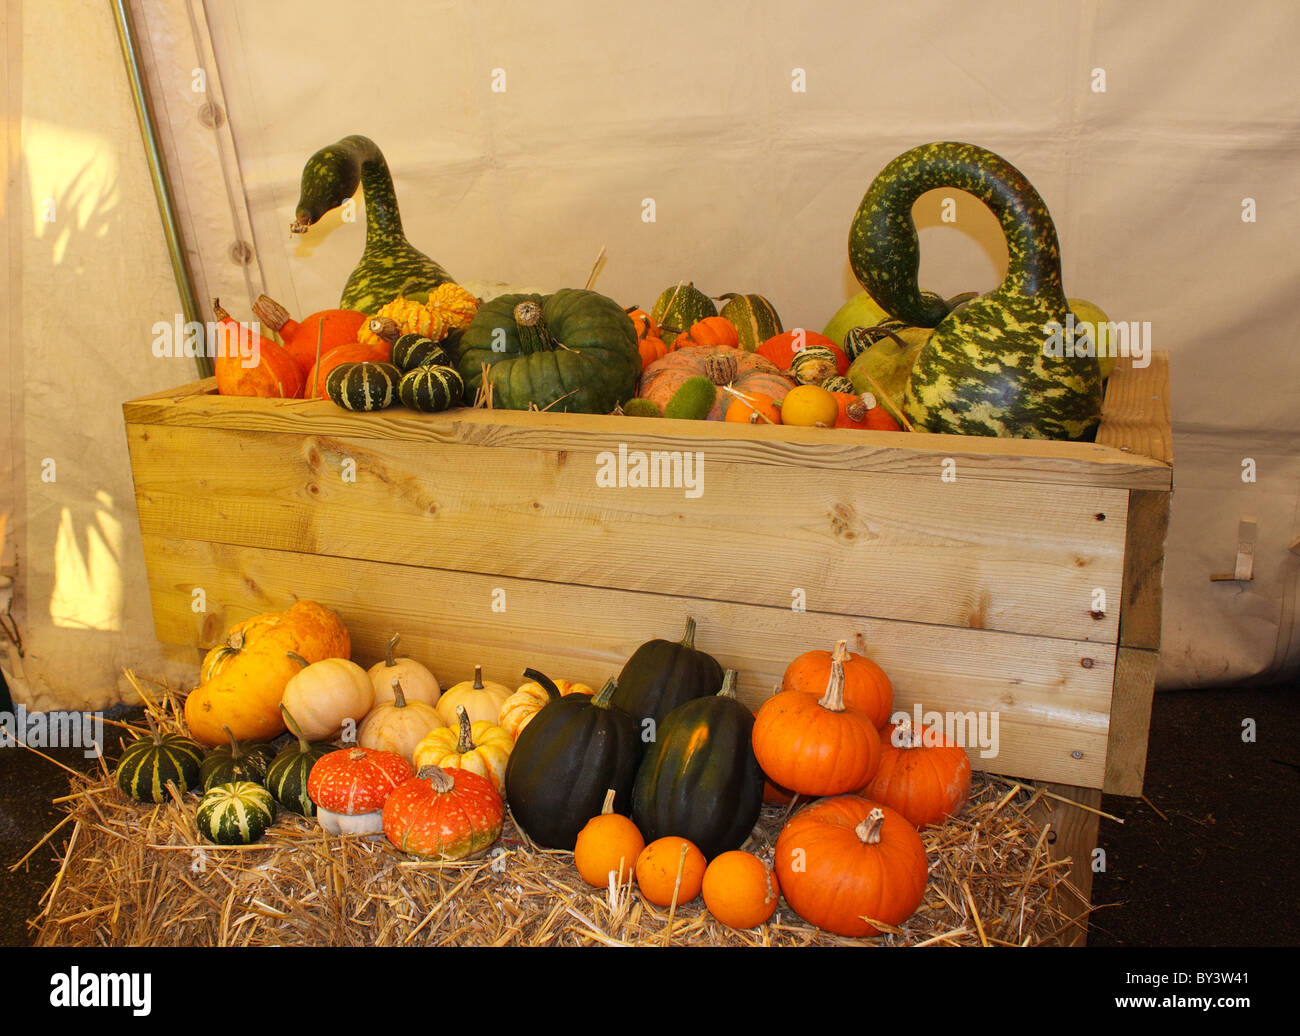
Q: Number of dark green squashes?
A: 3